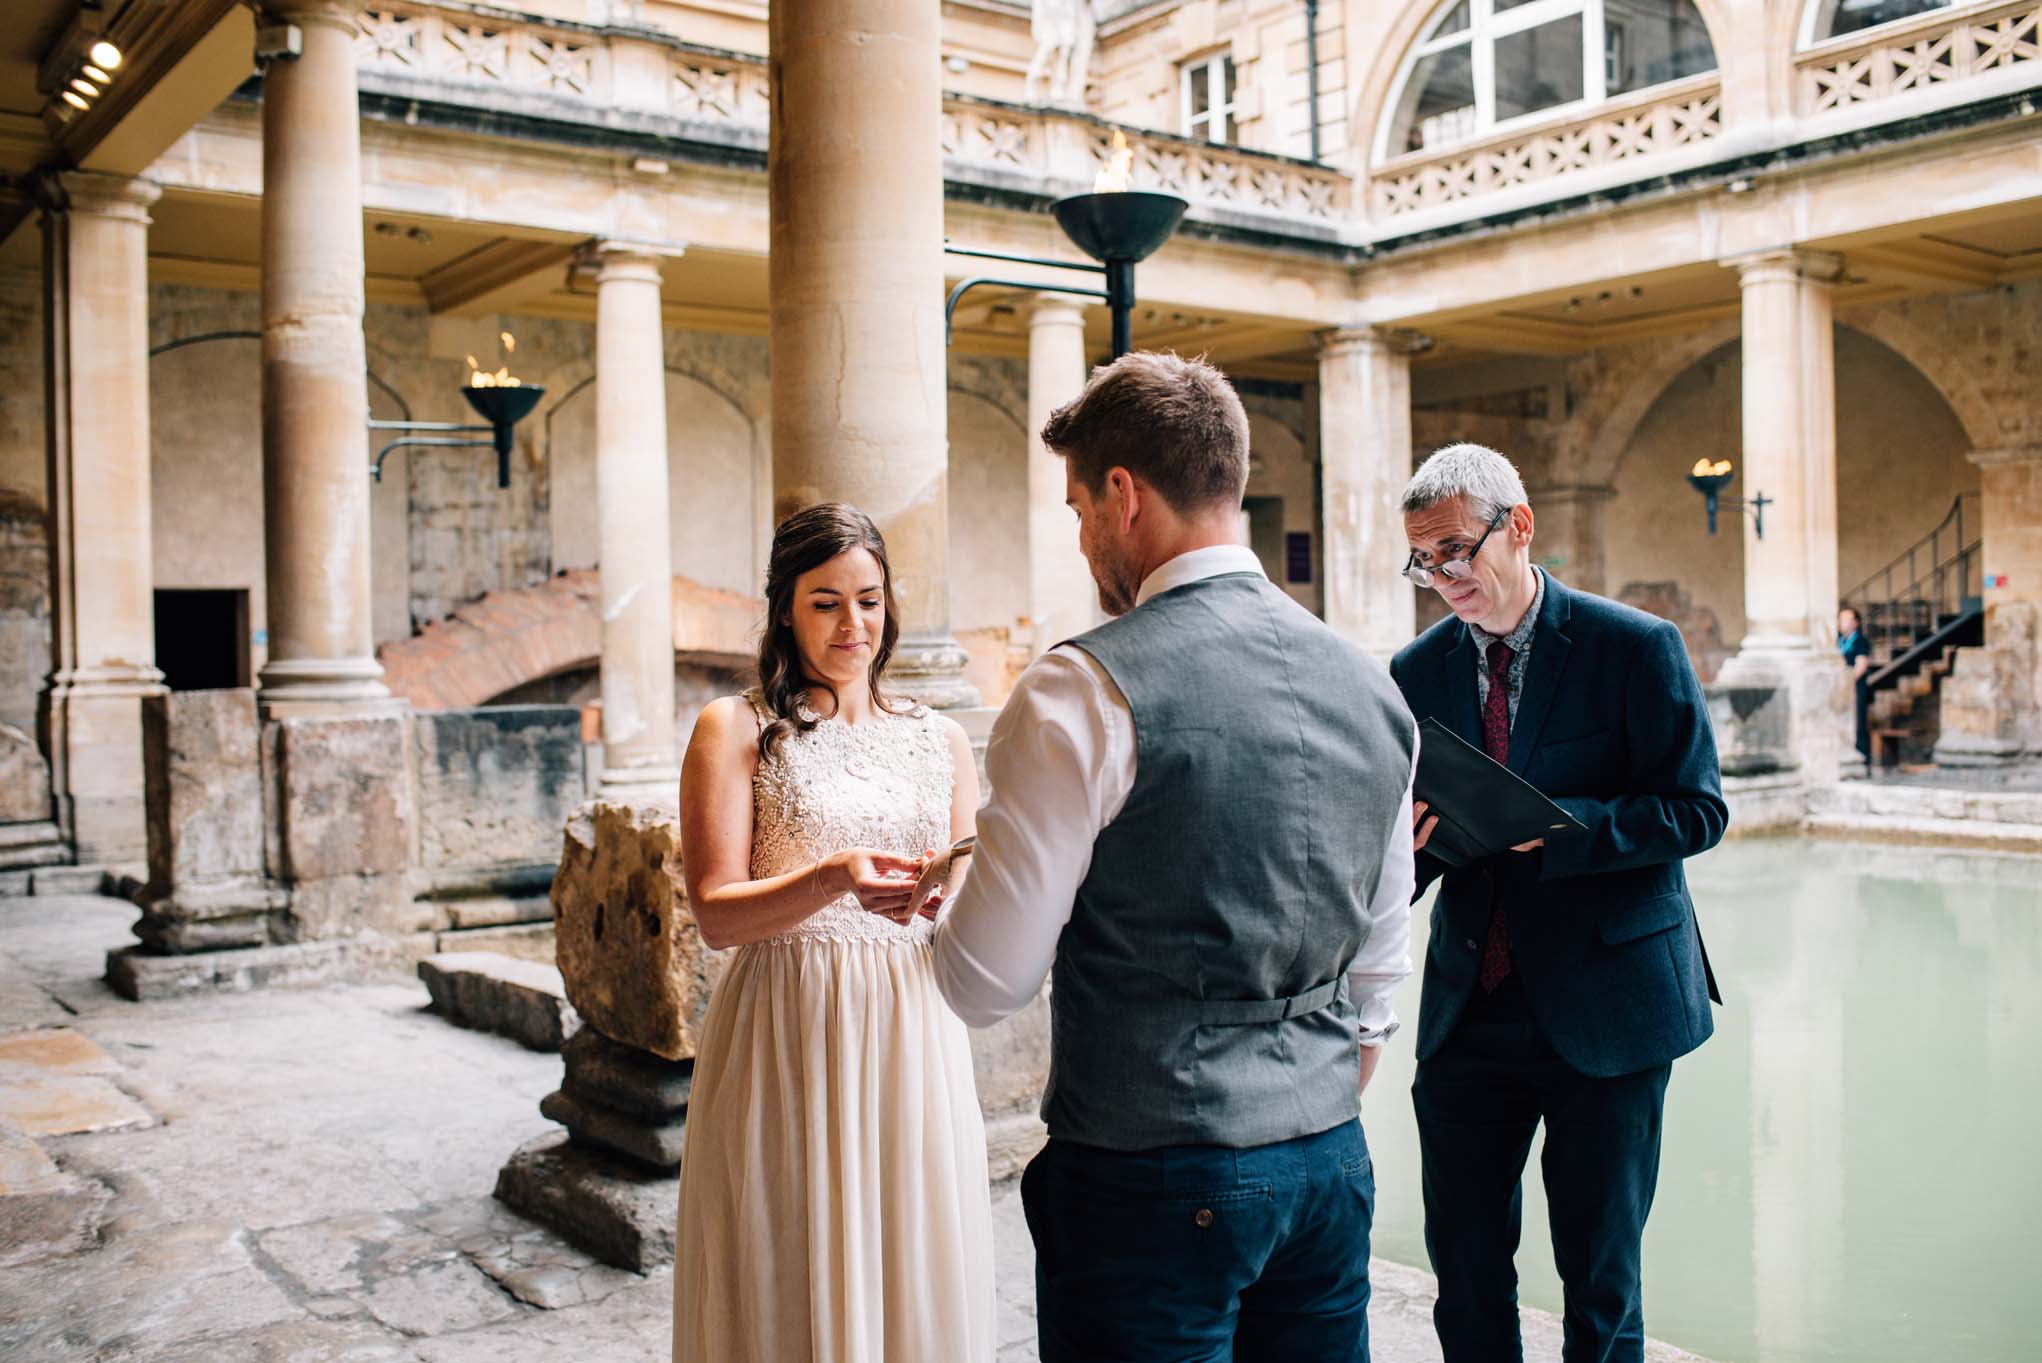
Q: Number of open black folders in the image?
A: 1